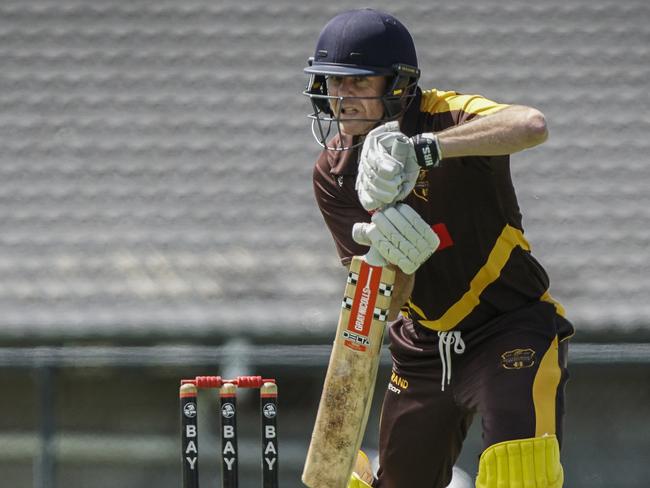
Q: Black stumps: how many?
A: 3